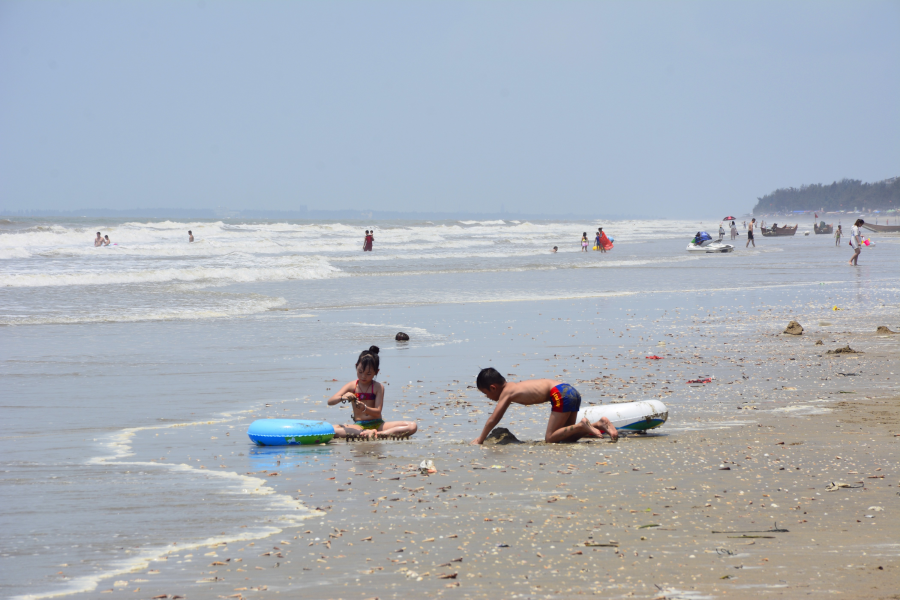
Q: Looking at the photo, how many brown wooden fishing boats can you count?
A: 3